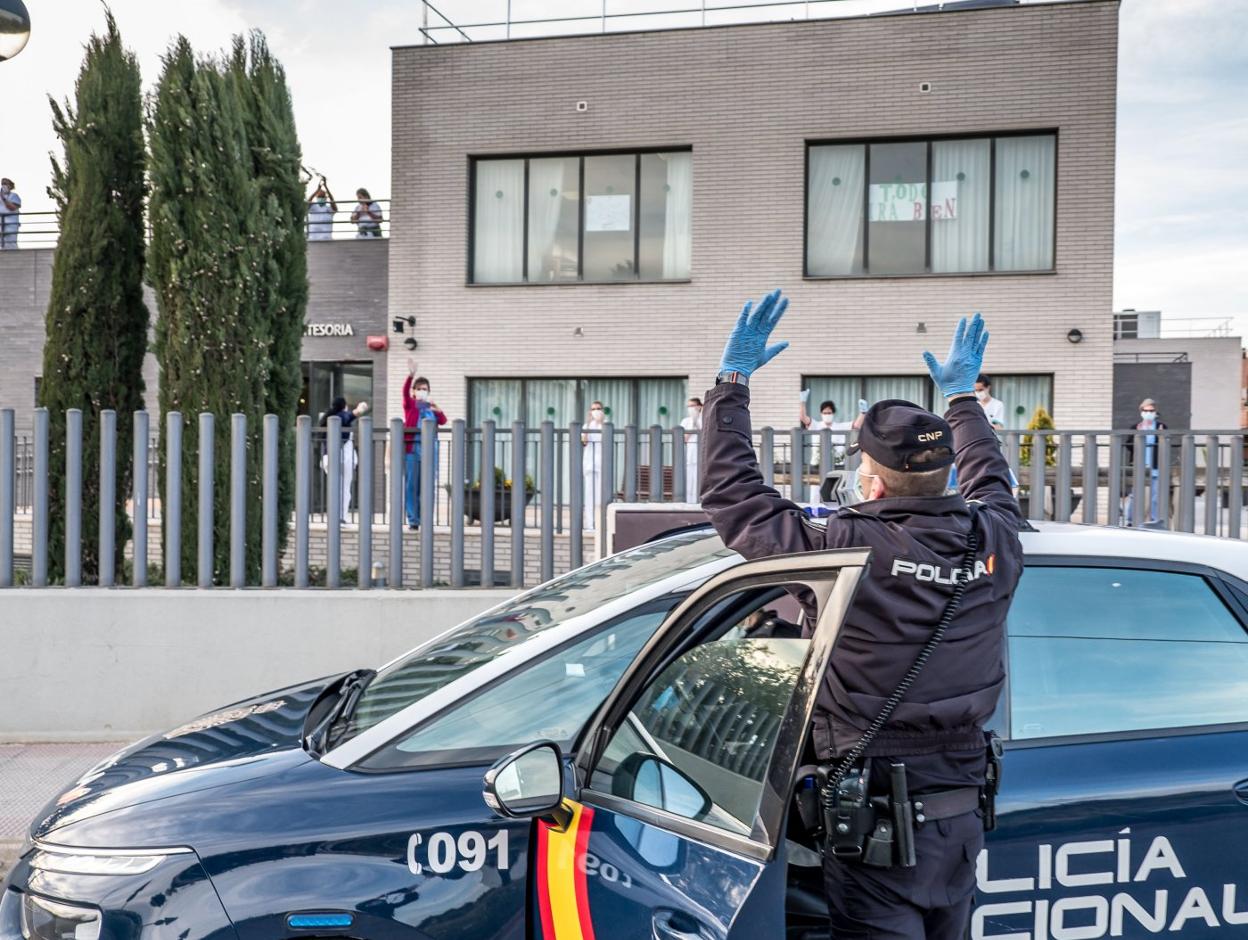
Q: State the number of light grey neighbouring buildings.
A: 1